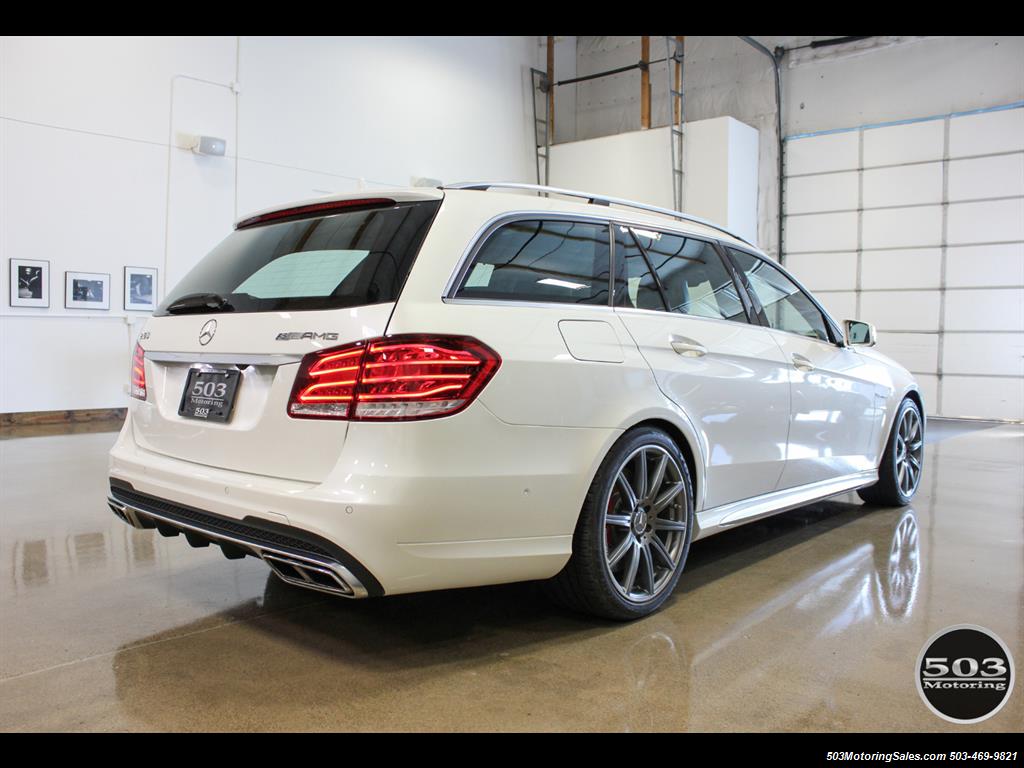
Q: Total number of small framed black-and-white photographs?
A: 3